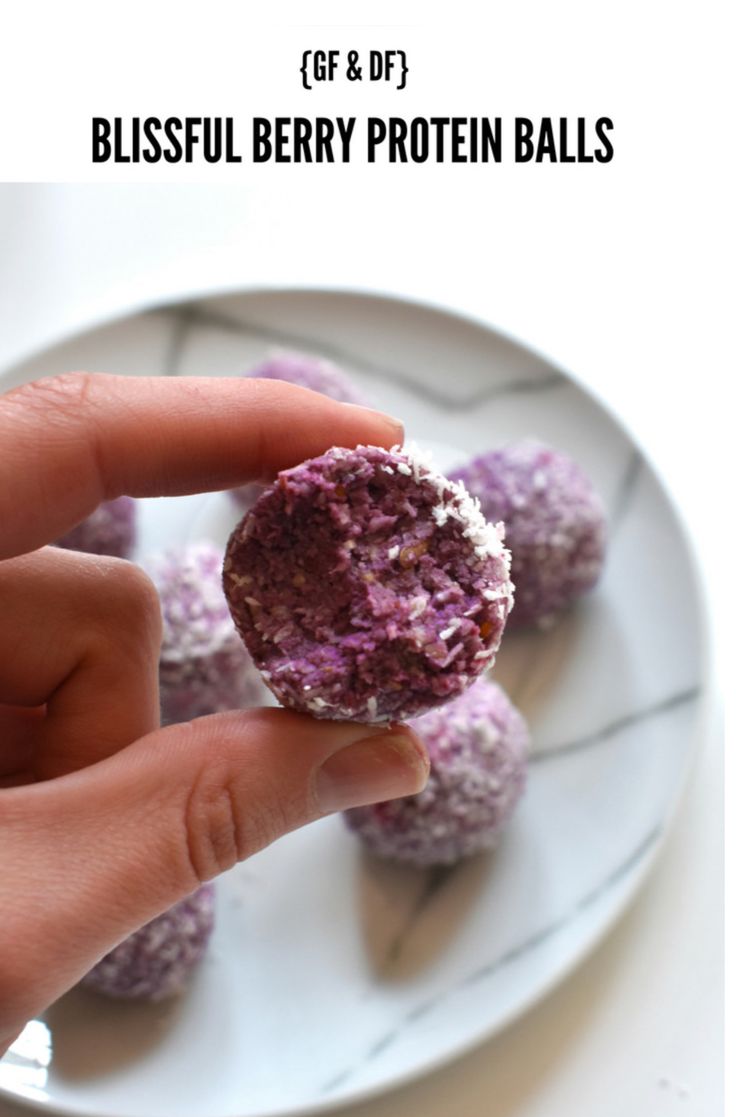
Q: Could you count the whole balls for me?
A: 6